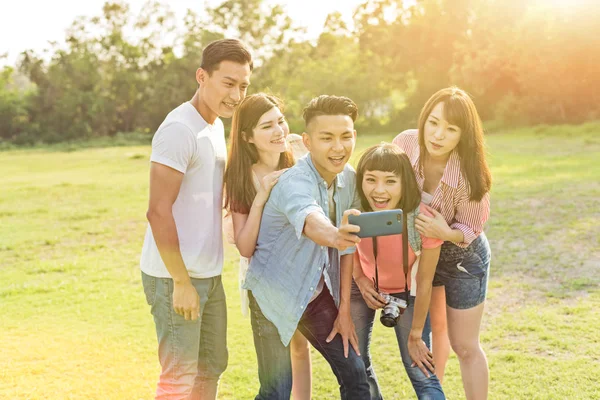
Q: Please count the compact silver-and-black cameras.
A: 1